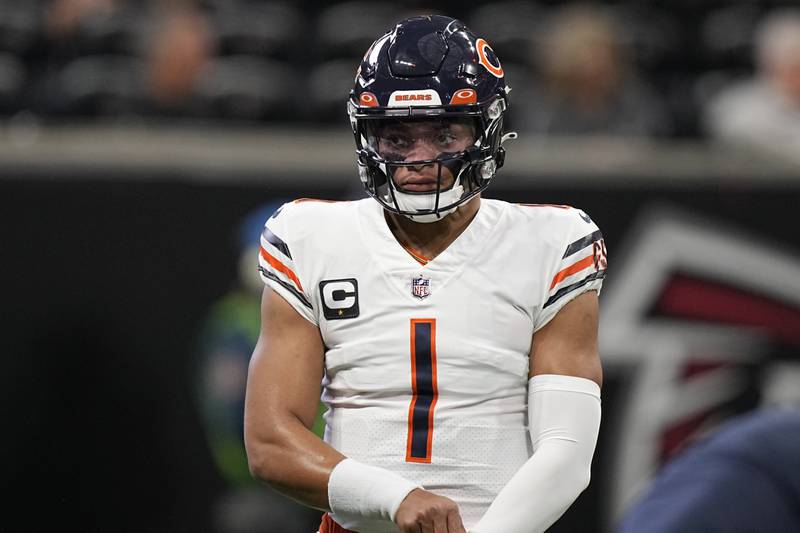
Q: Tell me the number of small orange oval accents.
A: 2